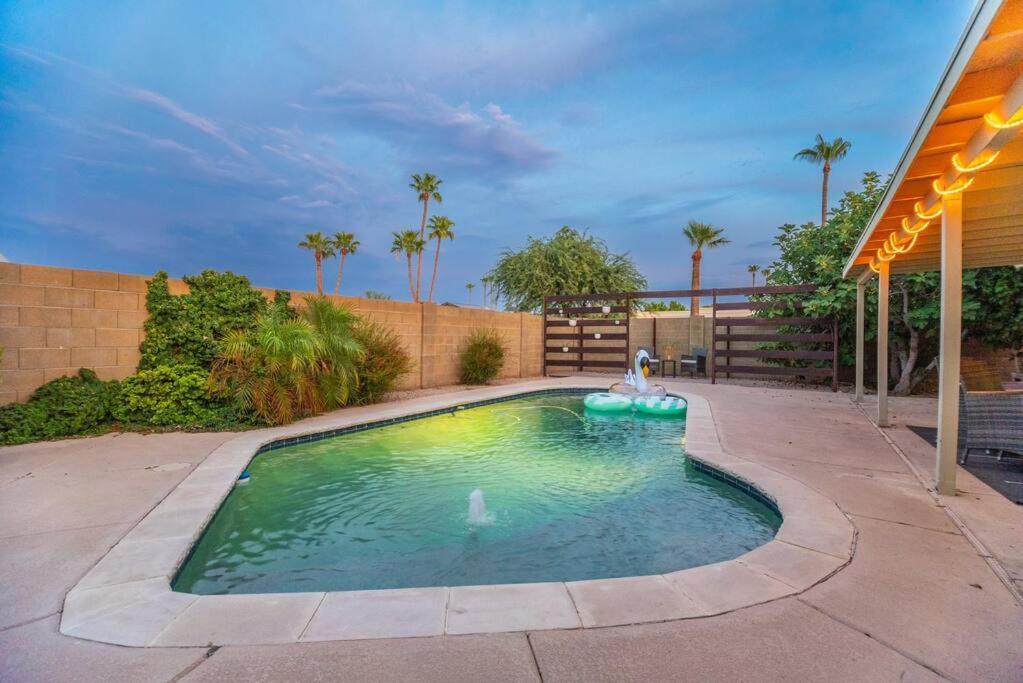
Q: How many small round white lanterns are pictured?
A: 6